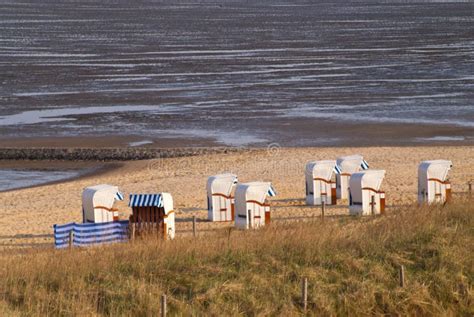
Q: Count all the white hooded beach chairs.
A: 8